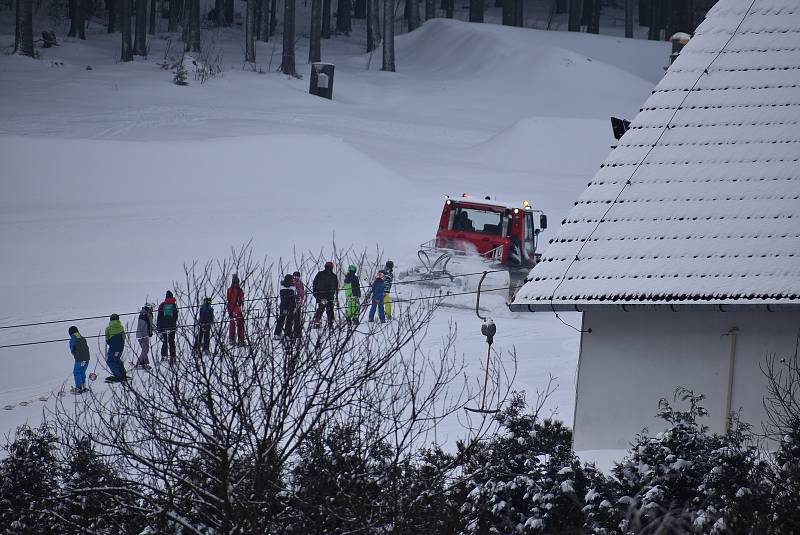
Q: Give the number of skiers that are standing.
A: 12